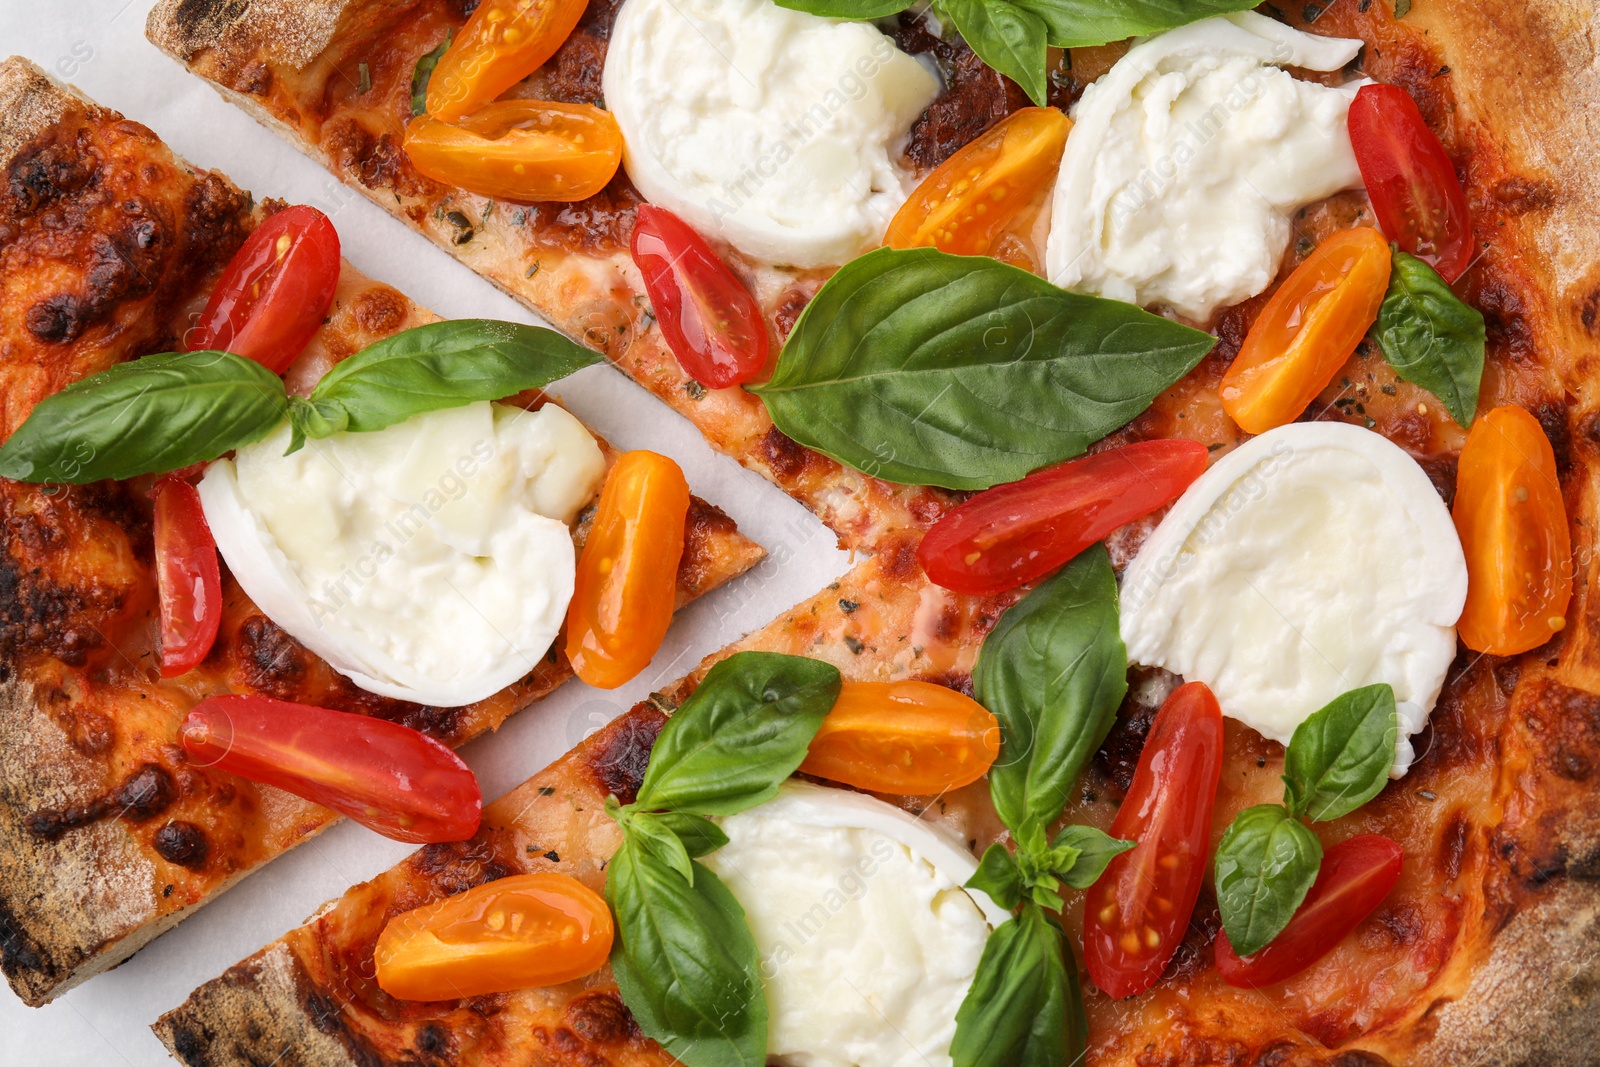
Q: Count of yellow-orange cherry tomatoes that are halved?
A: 8